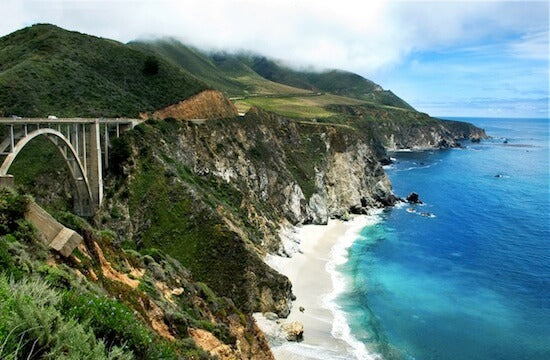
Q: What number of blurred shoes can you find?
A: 0